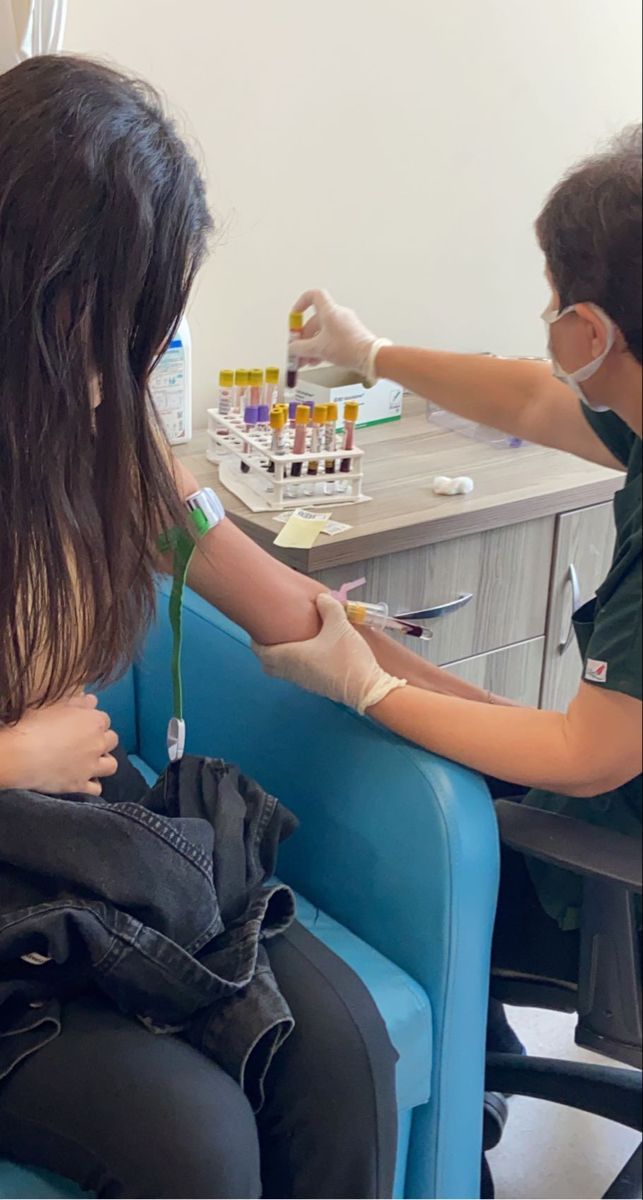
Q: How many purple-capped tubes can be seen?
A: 4